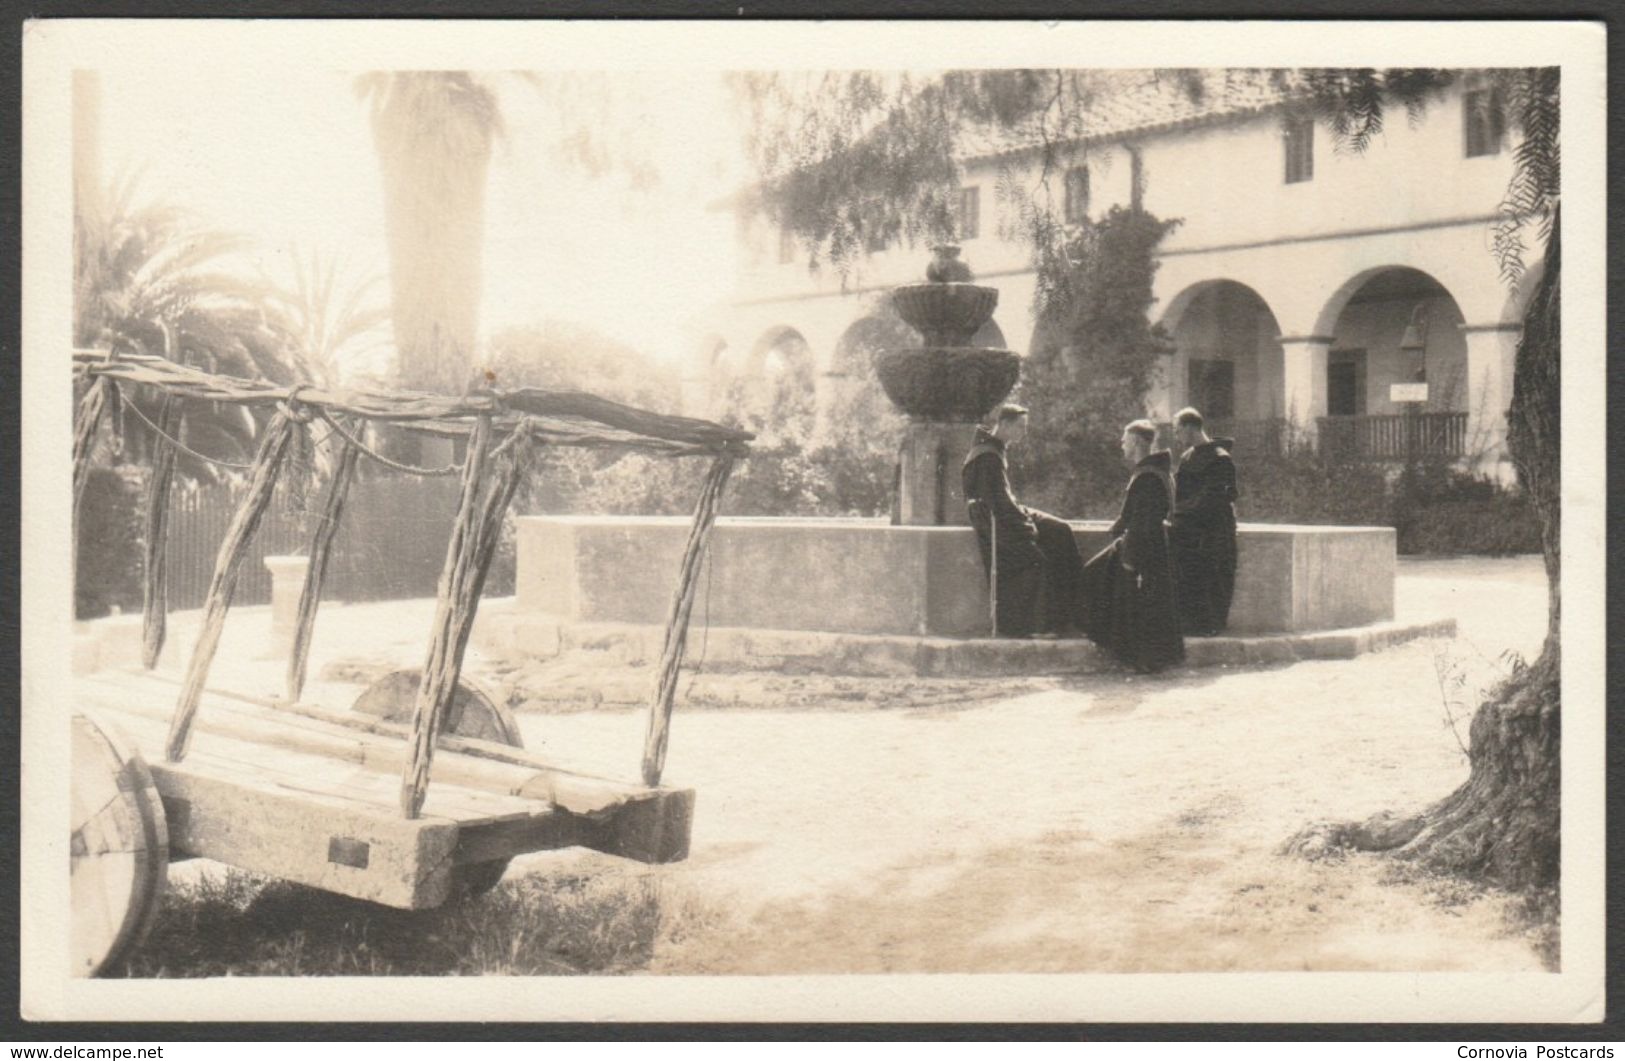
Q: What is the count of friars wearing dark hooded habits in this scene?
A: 3